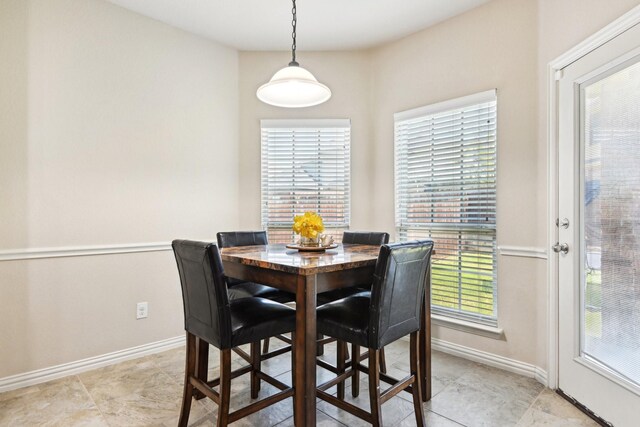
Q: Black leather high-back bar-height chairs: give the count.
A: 4